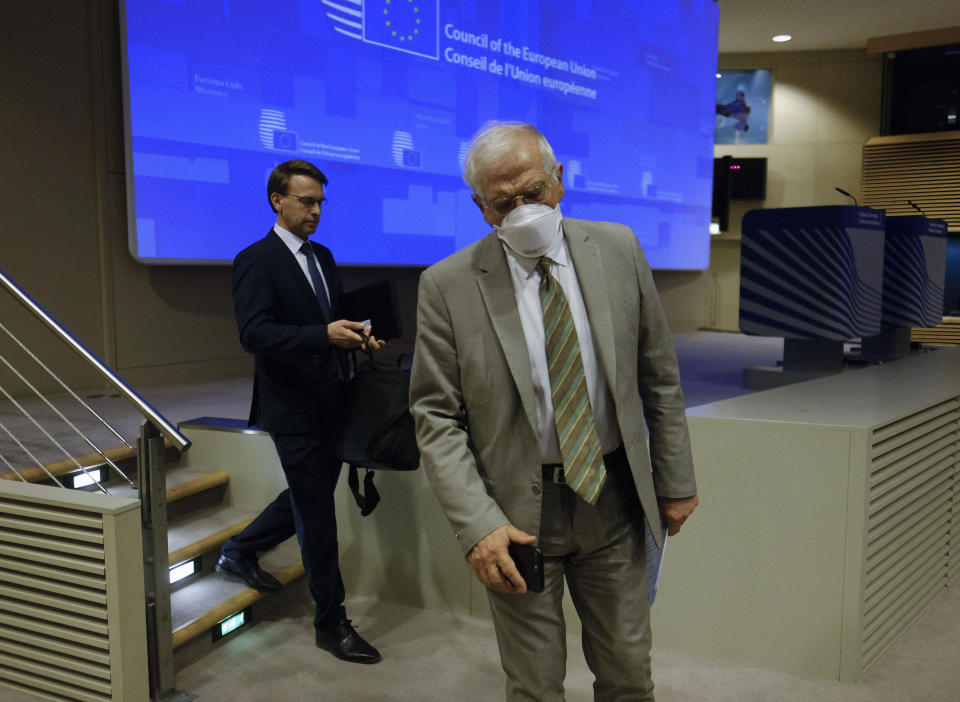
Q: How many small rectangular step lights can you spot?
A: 3